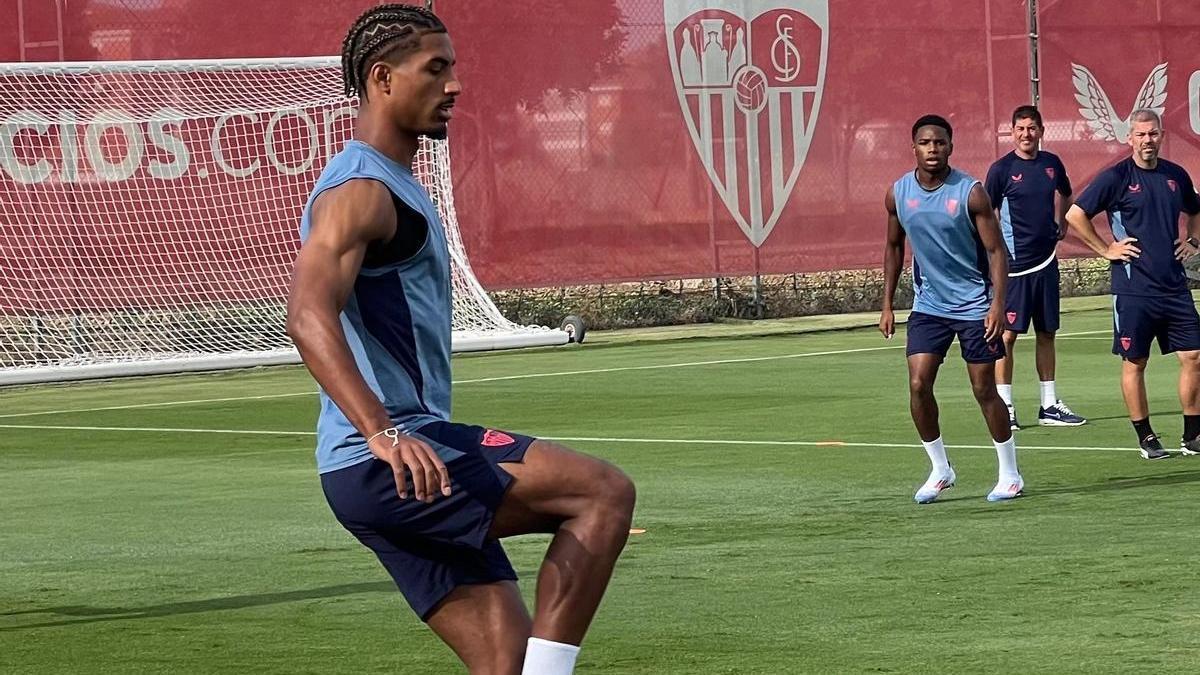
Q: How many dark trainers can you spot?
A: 4